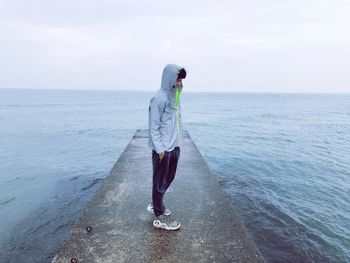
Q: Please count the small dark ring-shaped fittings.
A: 2